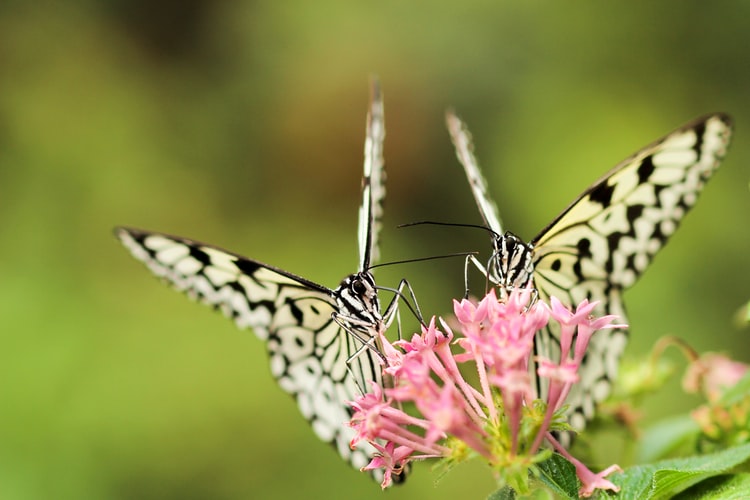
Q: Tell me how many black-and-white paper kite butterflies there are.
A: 2